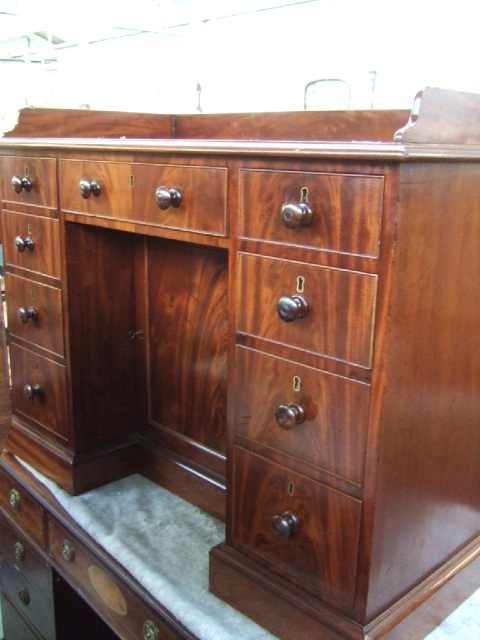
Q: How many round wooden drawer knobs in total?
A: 10